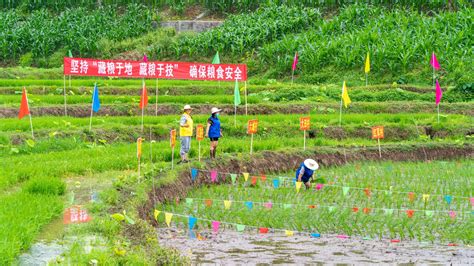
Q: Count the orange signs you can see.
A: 6